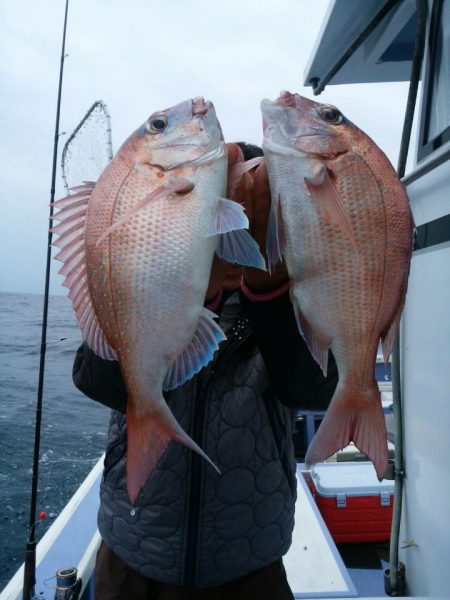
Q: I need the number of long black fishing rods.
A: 1